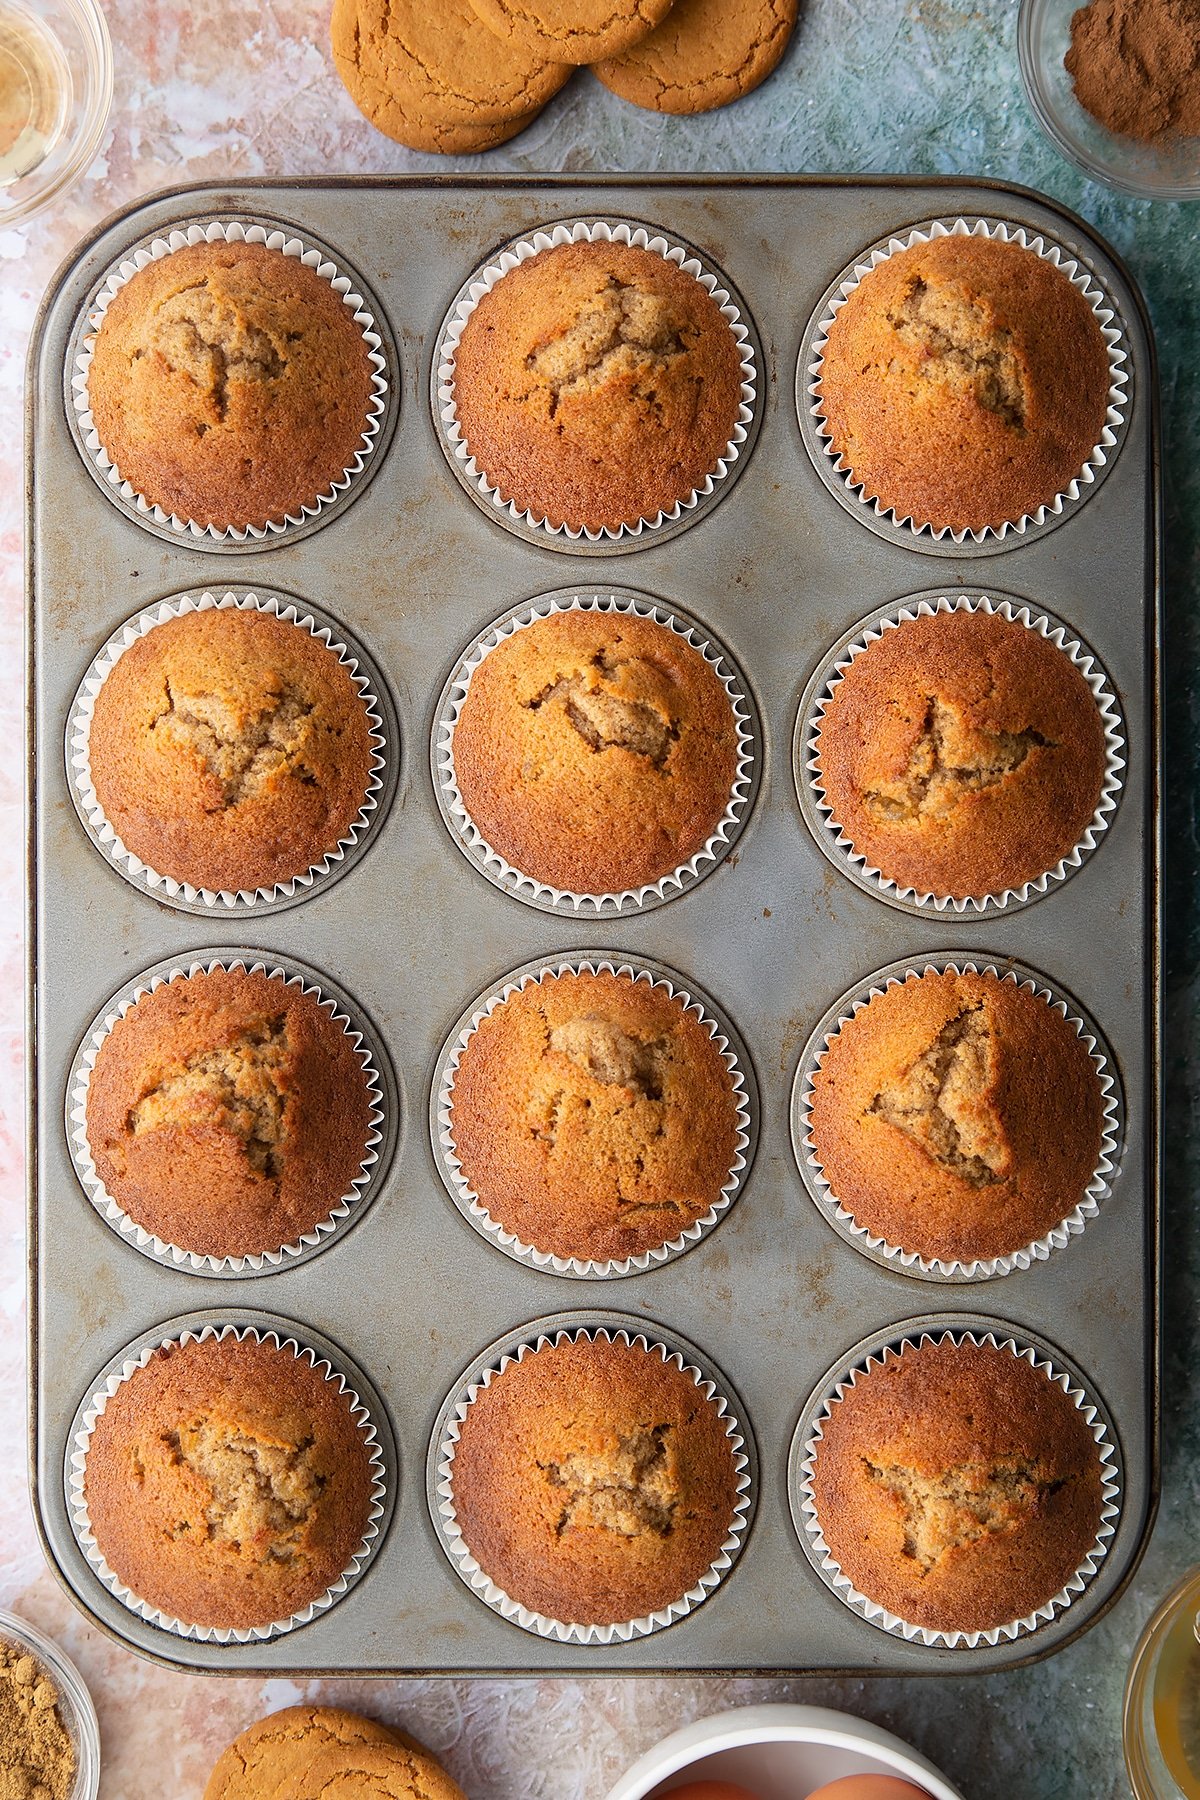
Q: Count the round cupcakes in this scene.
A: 12